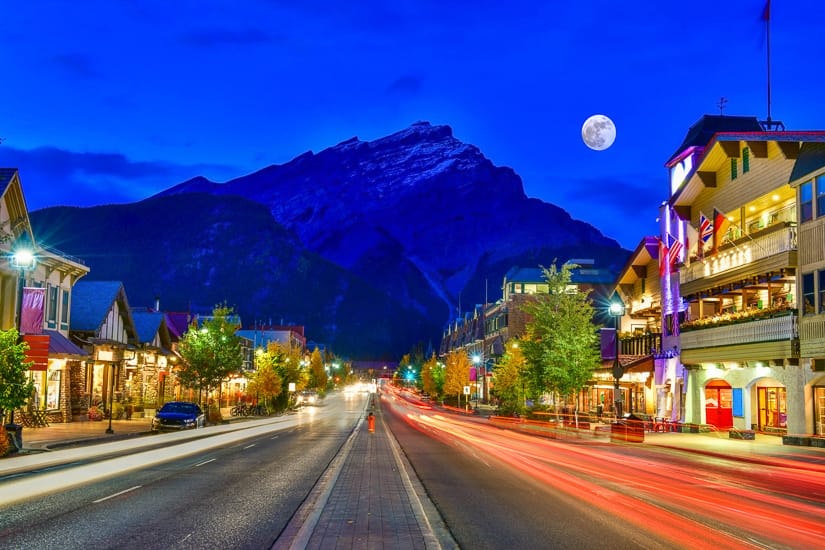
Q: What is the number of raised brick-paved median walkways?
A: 1